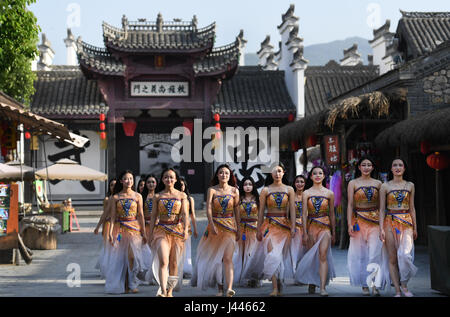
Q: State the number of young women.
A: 13